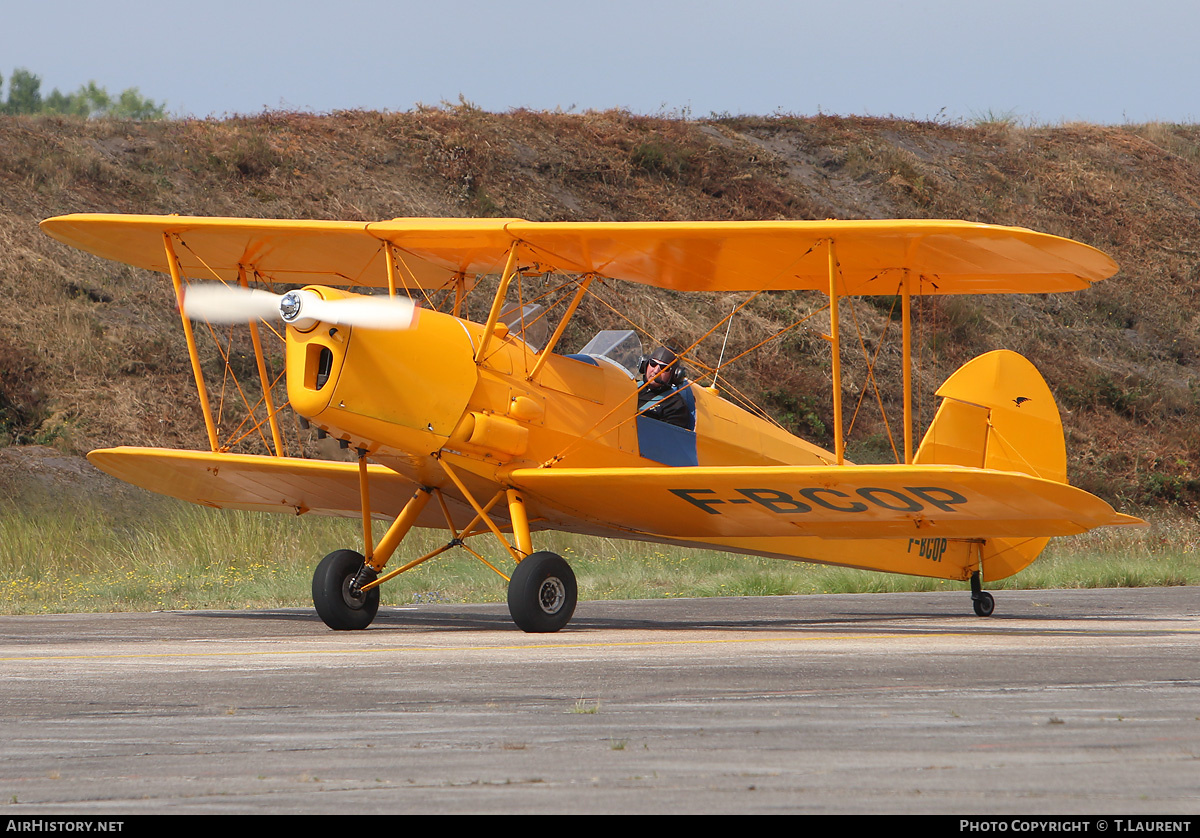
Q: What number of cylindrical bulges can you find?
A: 2